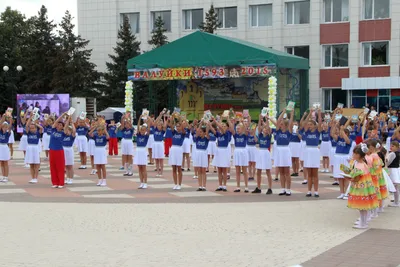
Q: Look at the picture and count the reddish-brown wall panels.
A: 4